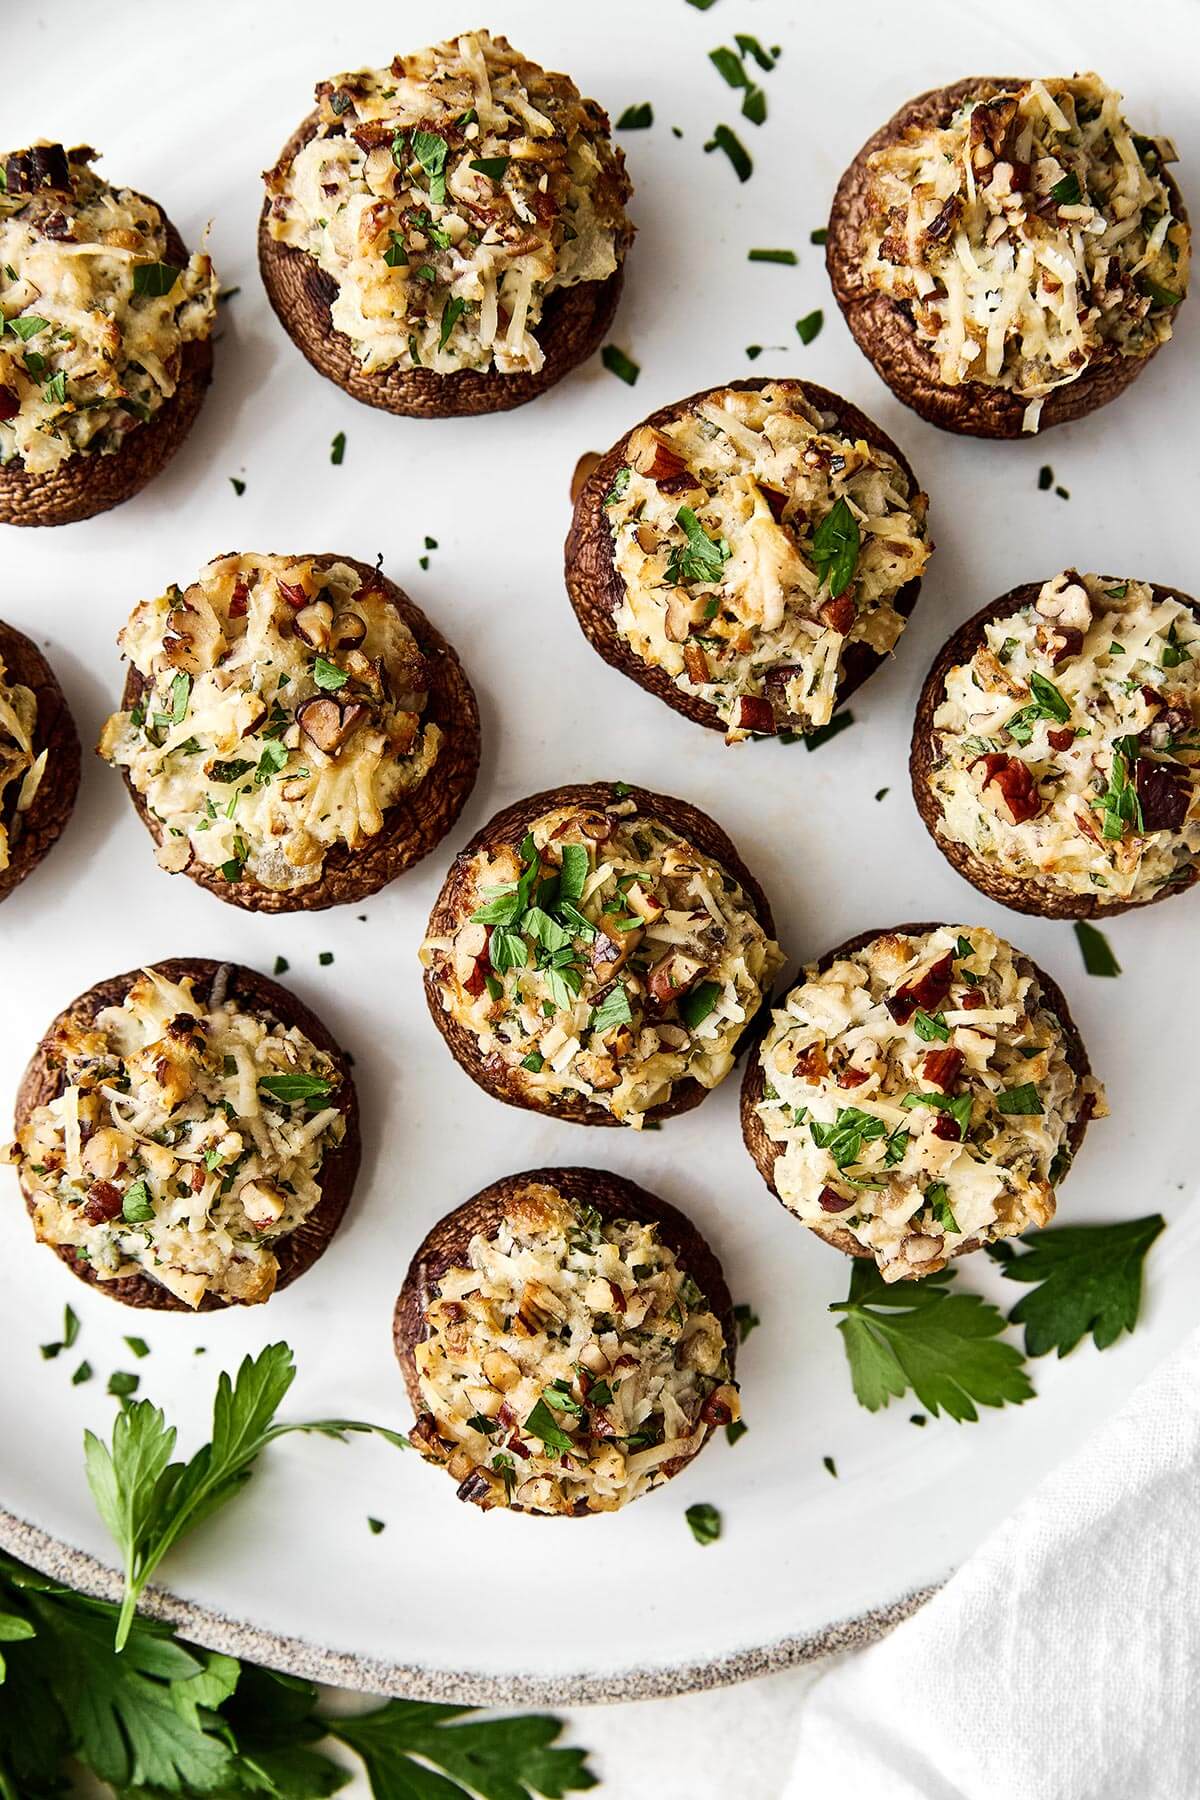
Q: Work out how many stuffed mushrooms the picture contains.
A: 11